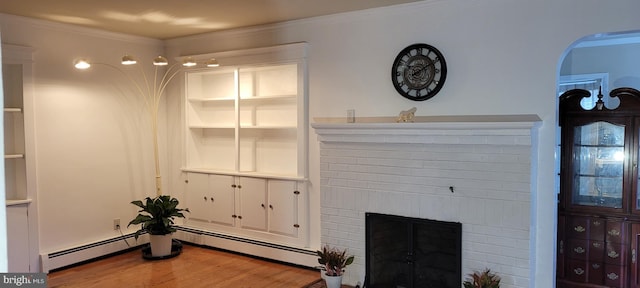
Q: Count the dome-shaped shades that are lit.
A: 5